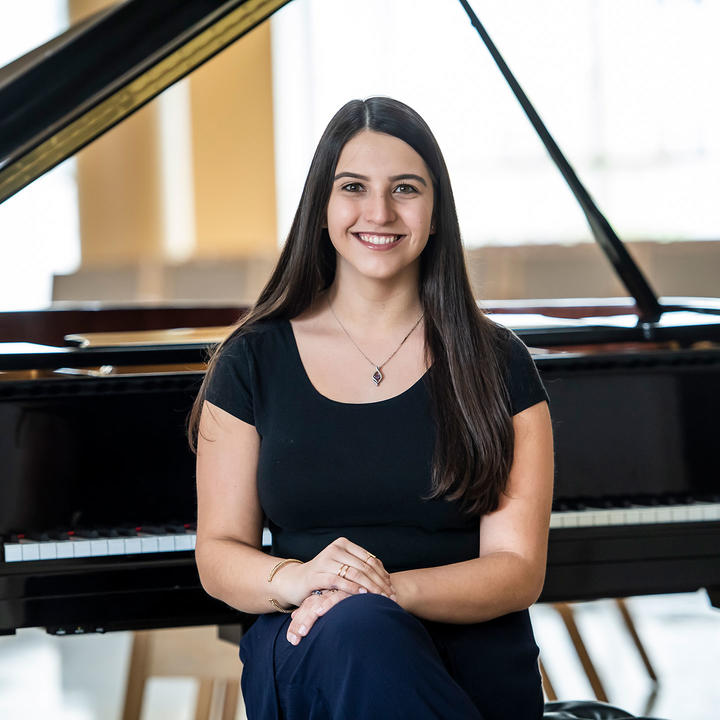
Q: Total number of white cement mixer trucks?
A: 0